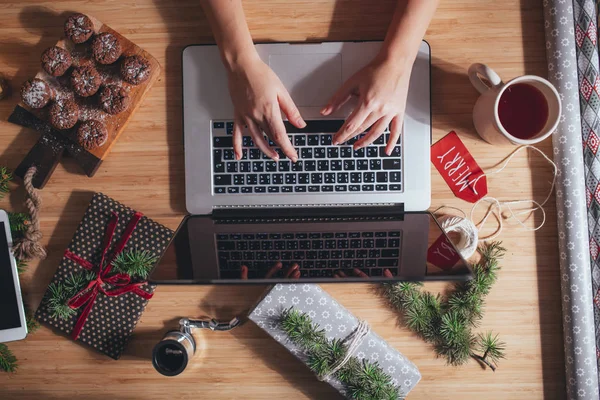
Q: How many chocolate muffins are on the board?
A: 9